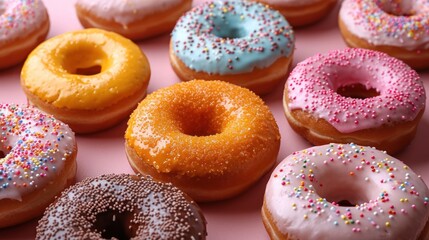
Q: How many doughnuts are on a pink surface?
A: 11